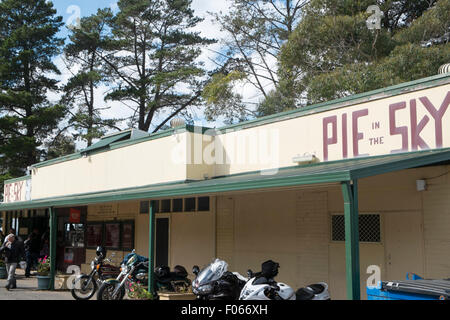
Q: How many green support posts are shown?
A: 3